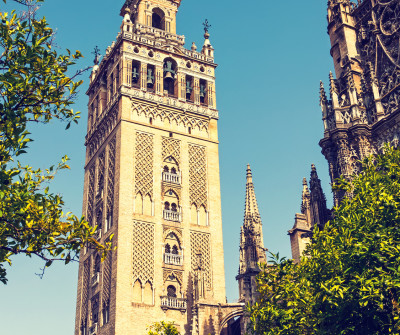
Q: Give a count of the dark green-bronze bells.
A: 5